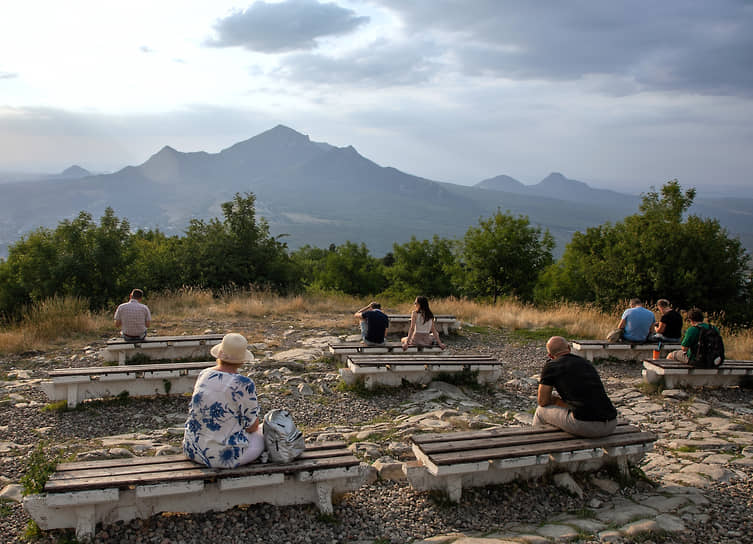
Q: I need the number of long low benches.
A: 9